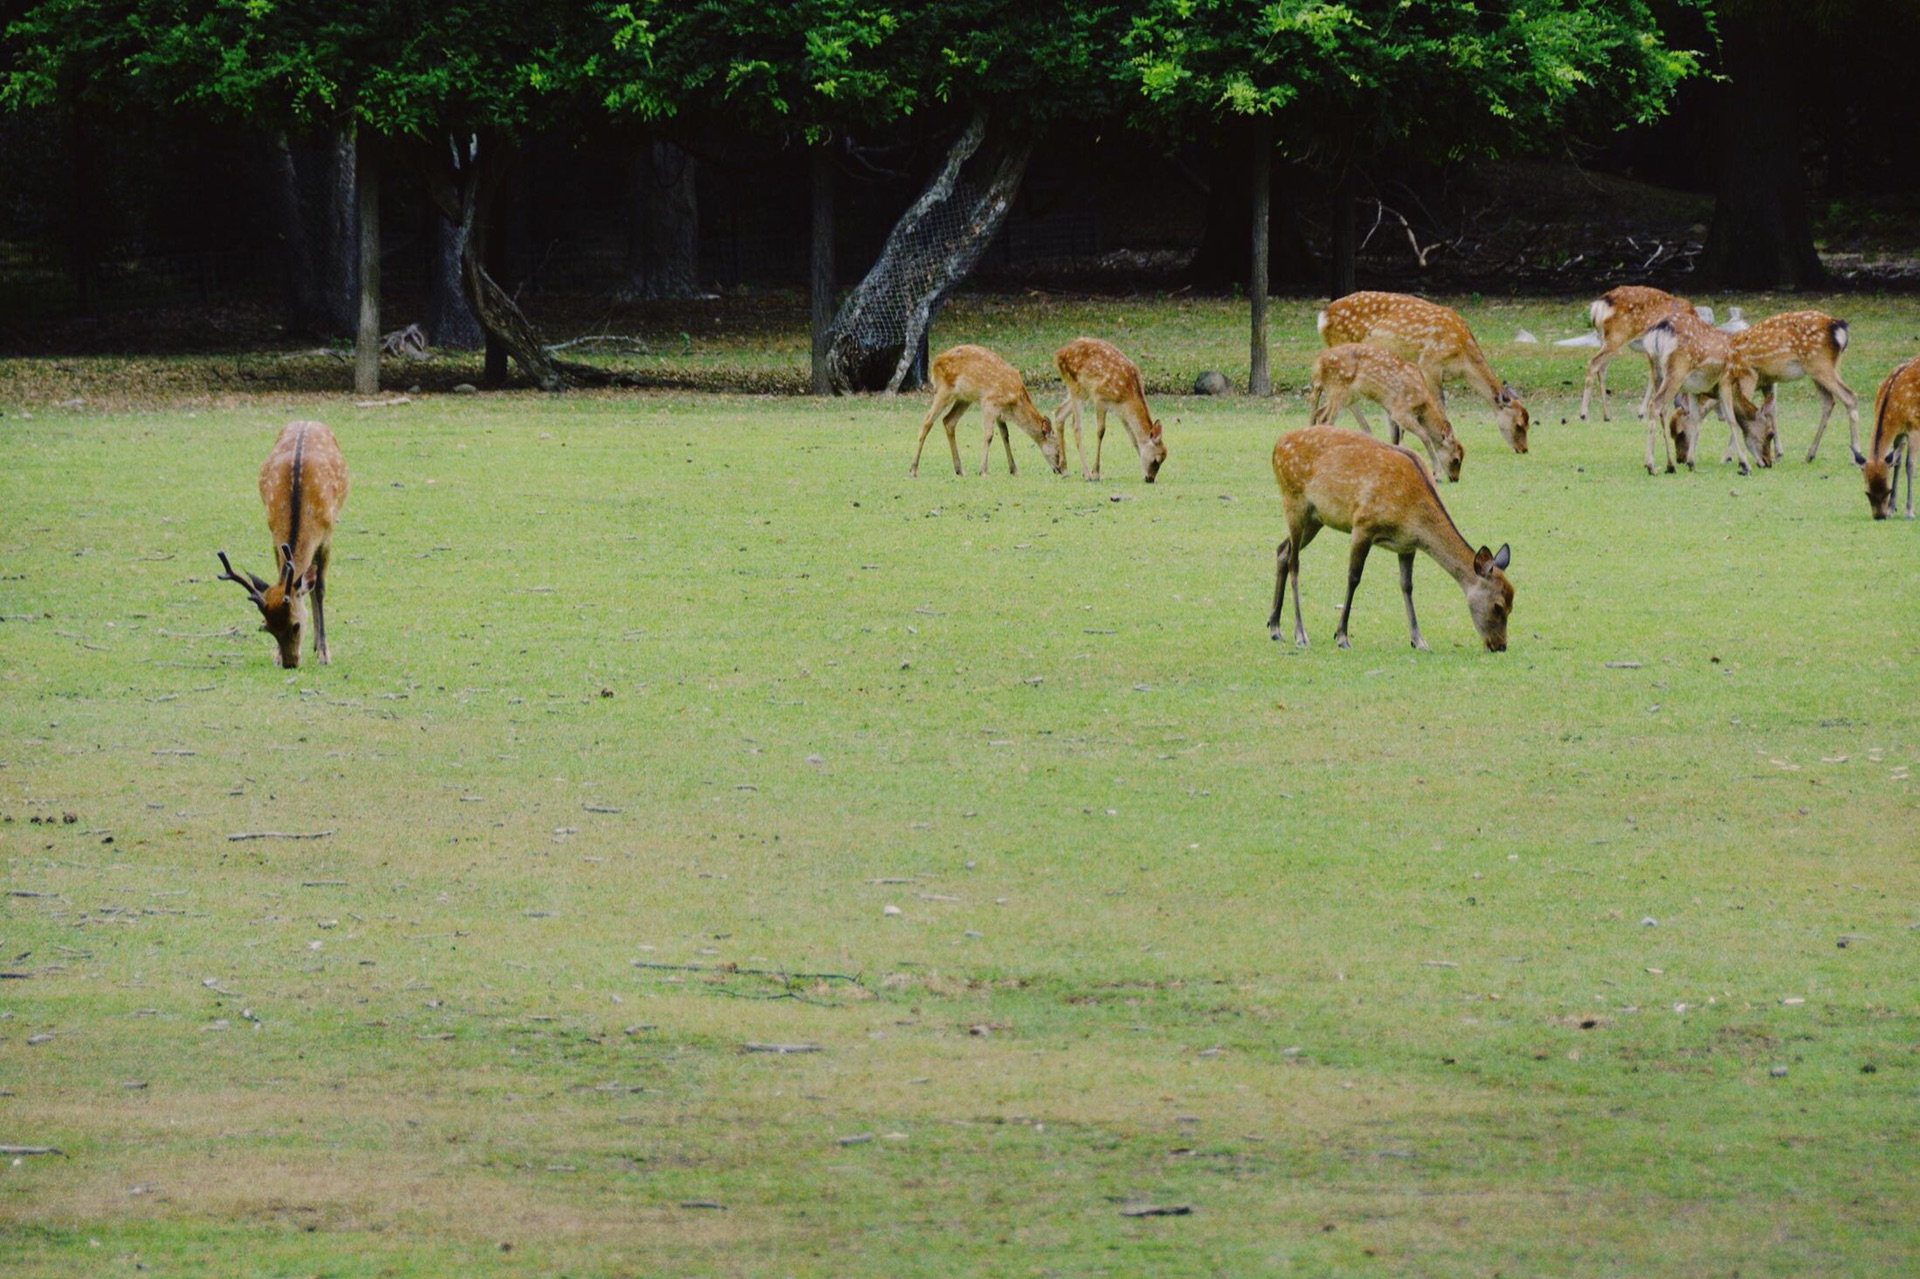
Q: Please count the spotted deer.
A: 10